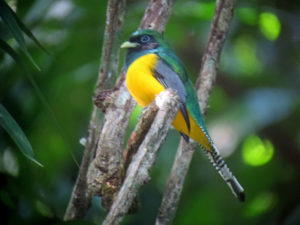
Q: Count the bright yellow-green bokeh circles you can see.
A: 2